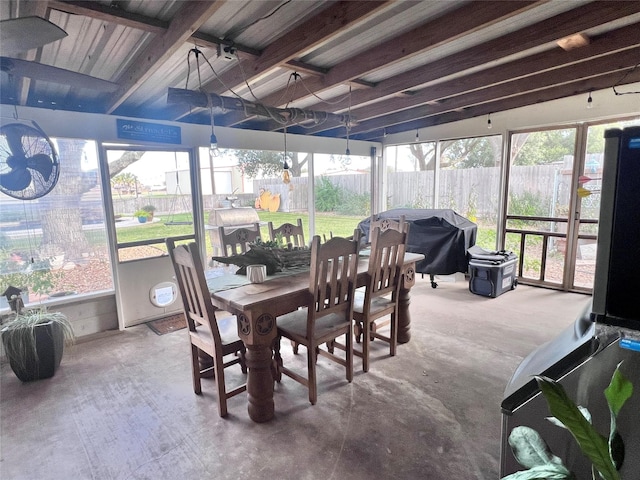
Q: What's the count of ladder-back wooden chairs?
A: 6